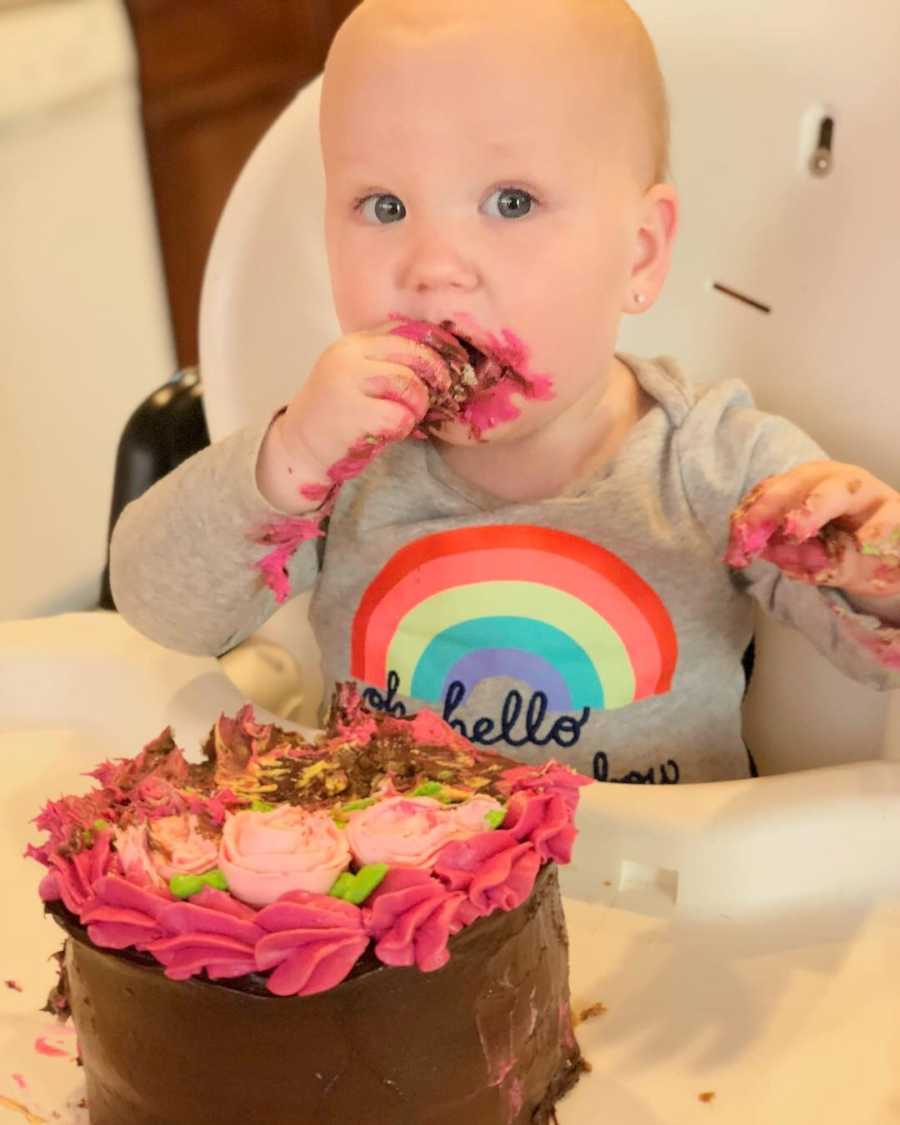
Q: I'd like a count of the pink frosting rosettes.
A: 3